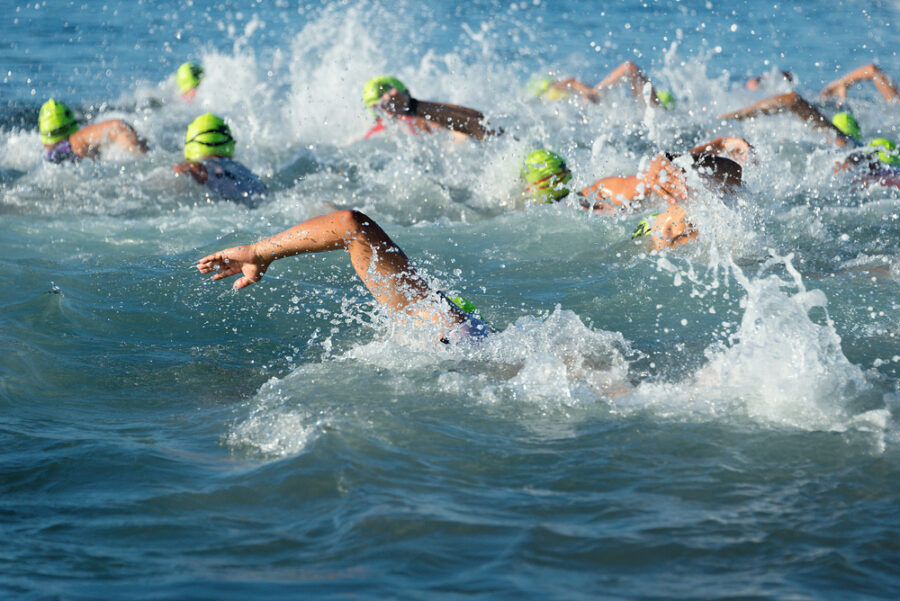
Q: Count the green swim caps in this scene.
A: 11